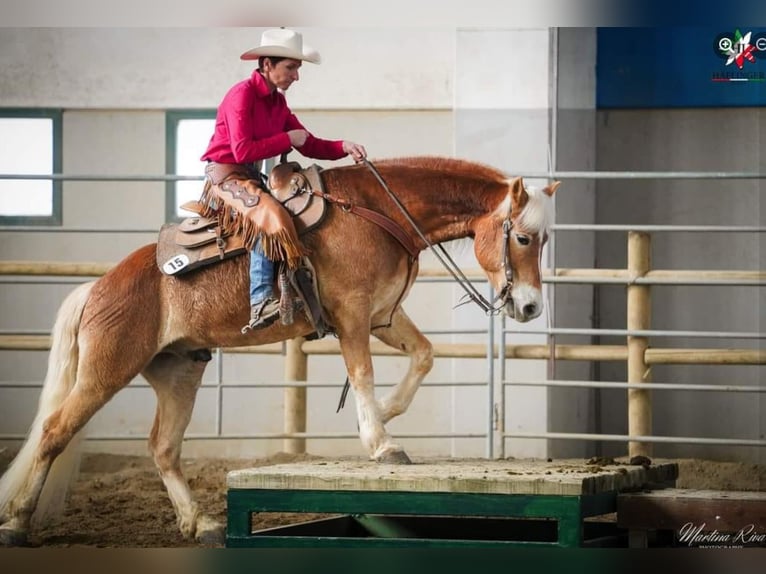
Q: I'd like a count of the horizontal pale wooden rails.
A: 2